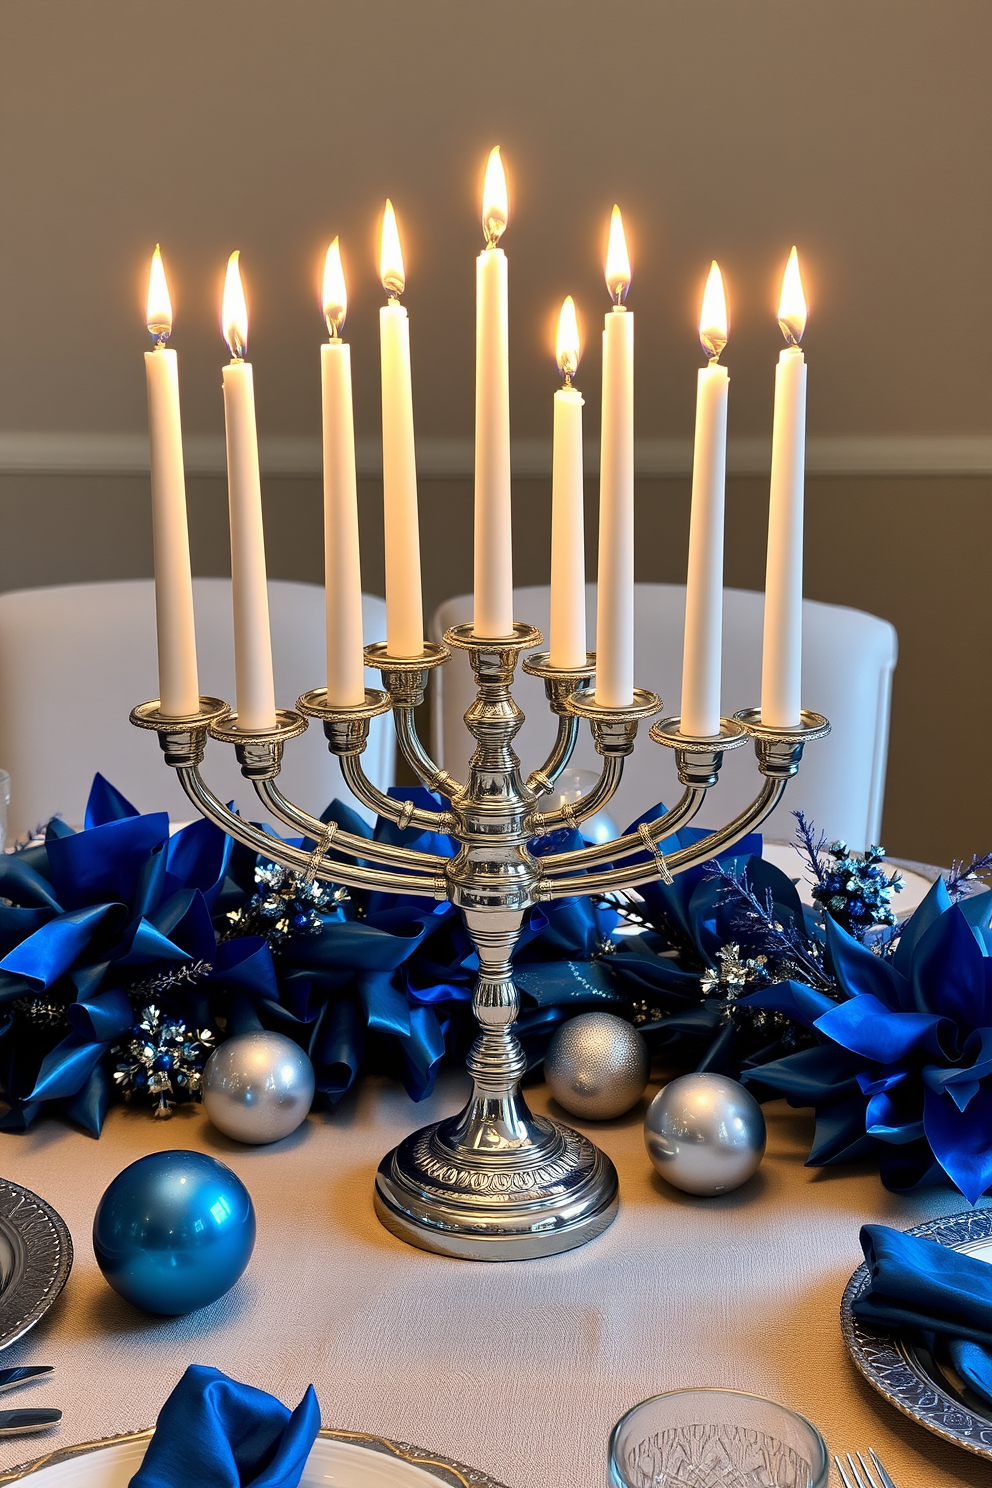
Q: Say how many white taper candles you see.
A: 9